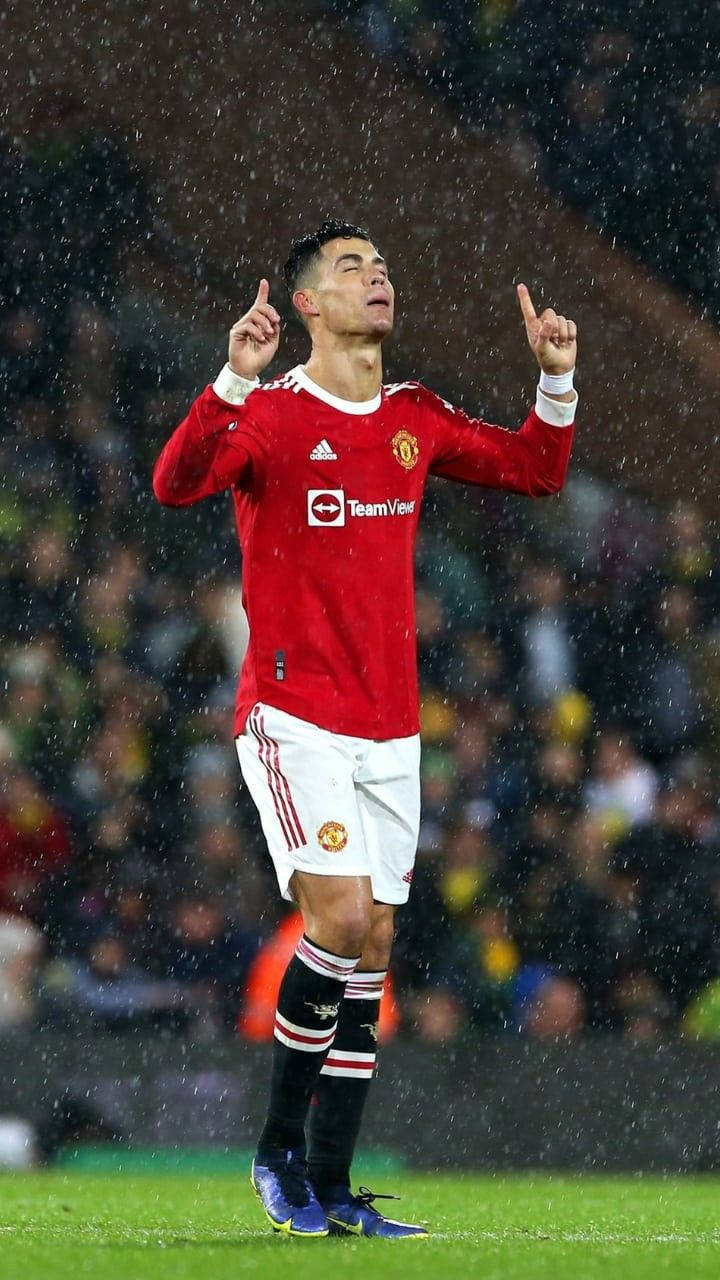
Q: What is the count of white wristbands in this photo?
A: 1